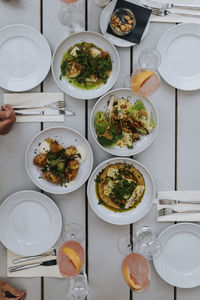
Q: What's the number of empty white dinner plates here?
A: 4